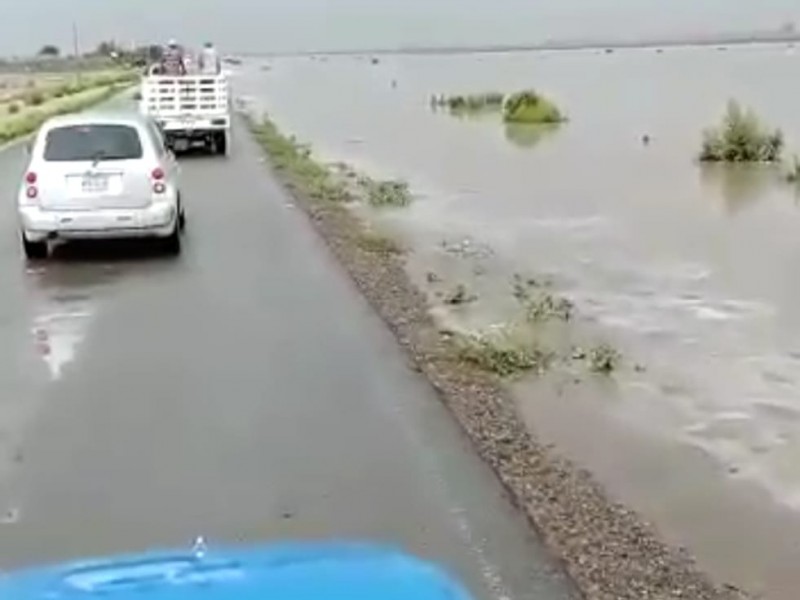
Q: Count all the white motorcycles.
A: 0